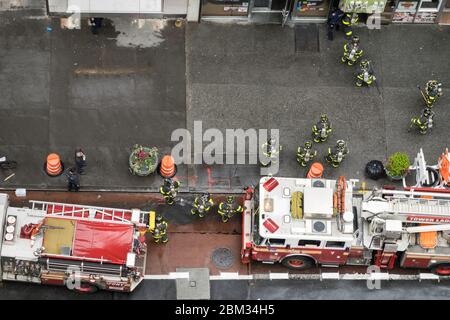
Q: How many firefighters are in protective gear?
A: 13